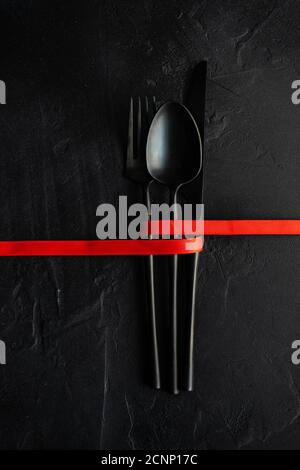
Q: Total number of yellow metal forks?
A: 0